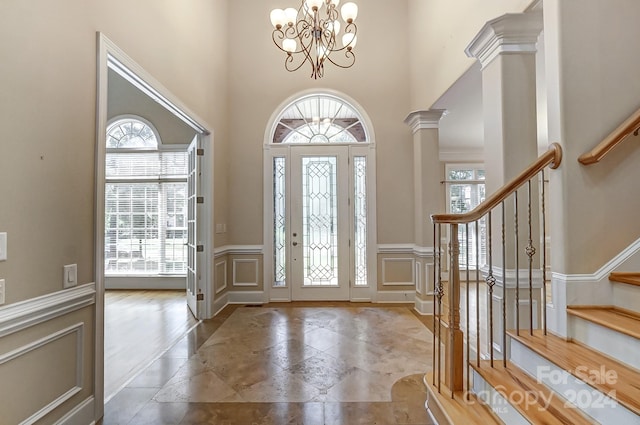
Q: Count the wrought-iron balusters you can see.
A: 10